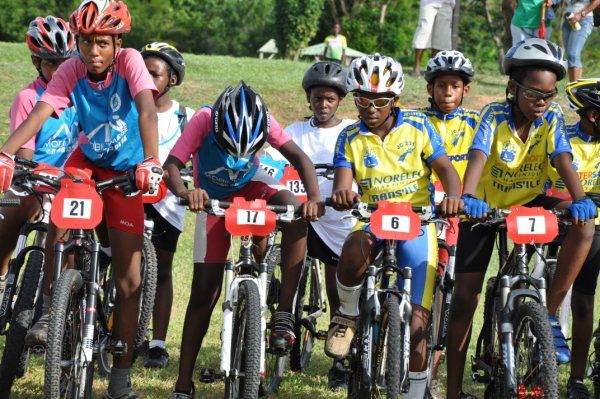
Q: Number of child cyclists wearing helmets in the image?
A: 9